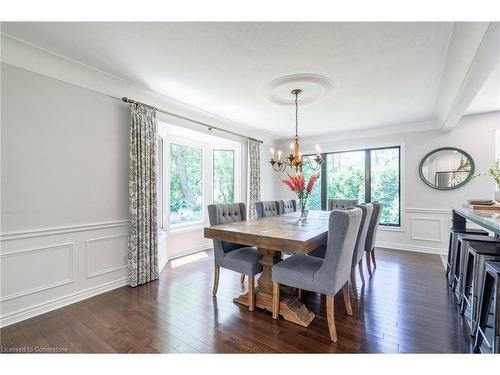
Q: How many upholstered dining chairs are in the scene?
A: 7